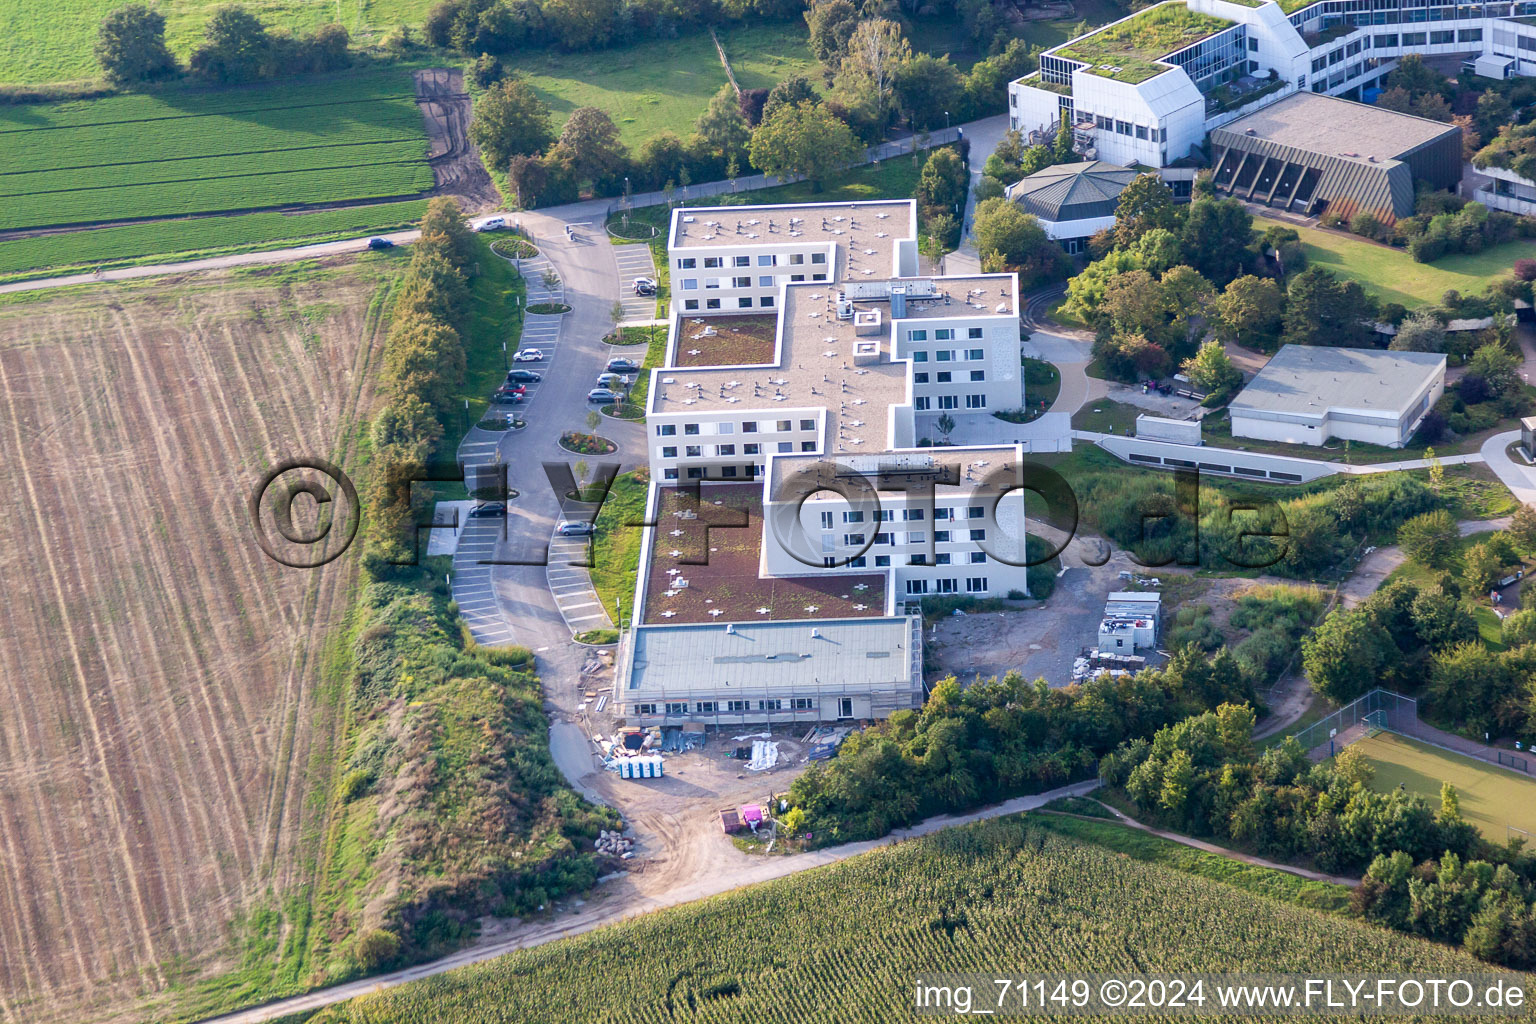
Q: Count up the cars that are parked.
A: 11